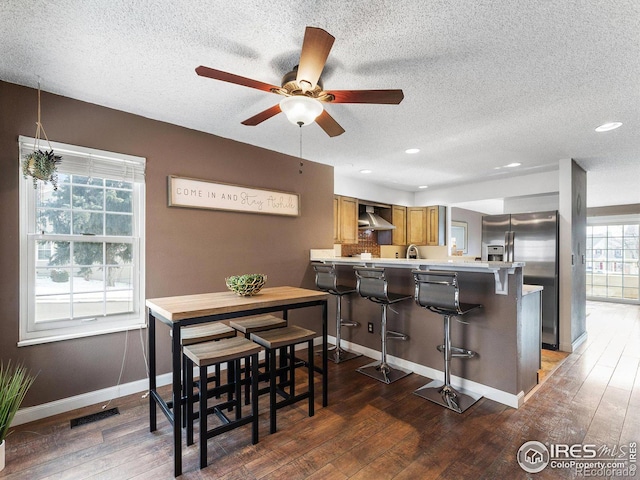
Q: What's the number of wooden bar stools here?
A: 4